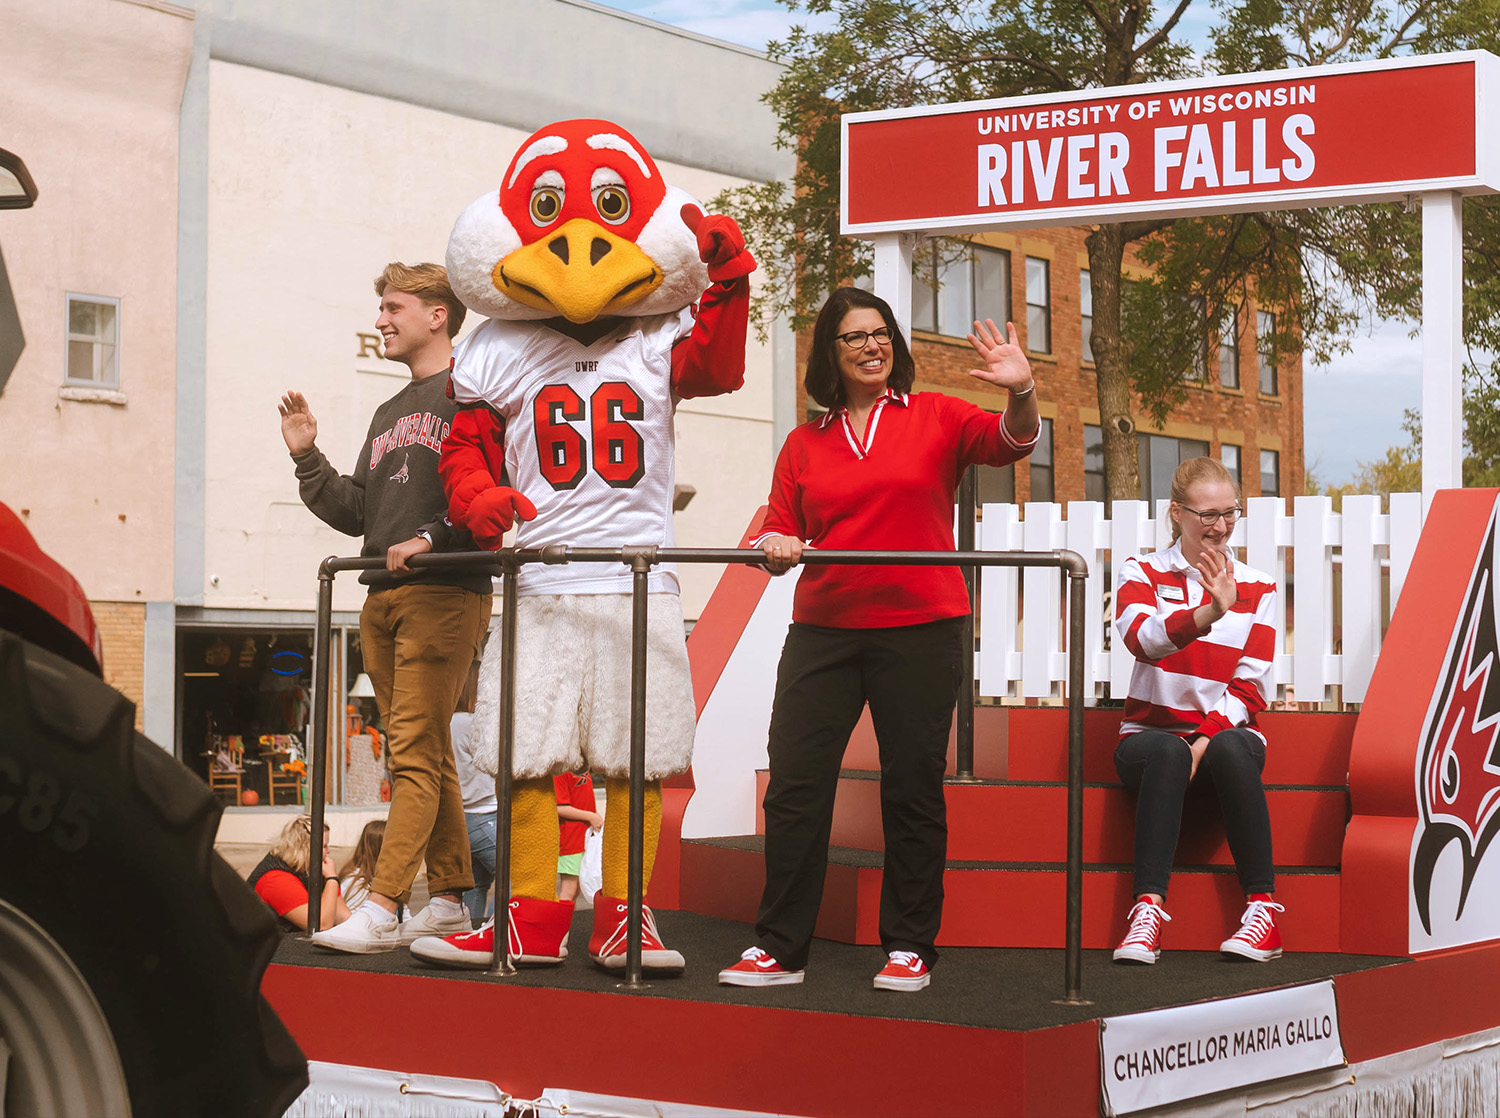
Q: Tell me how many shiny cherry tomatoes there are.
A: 0